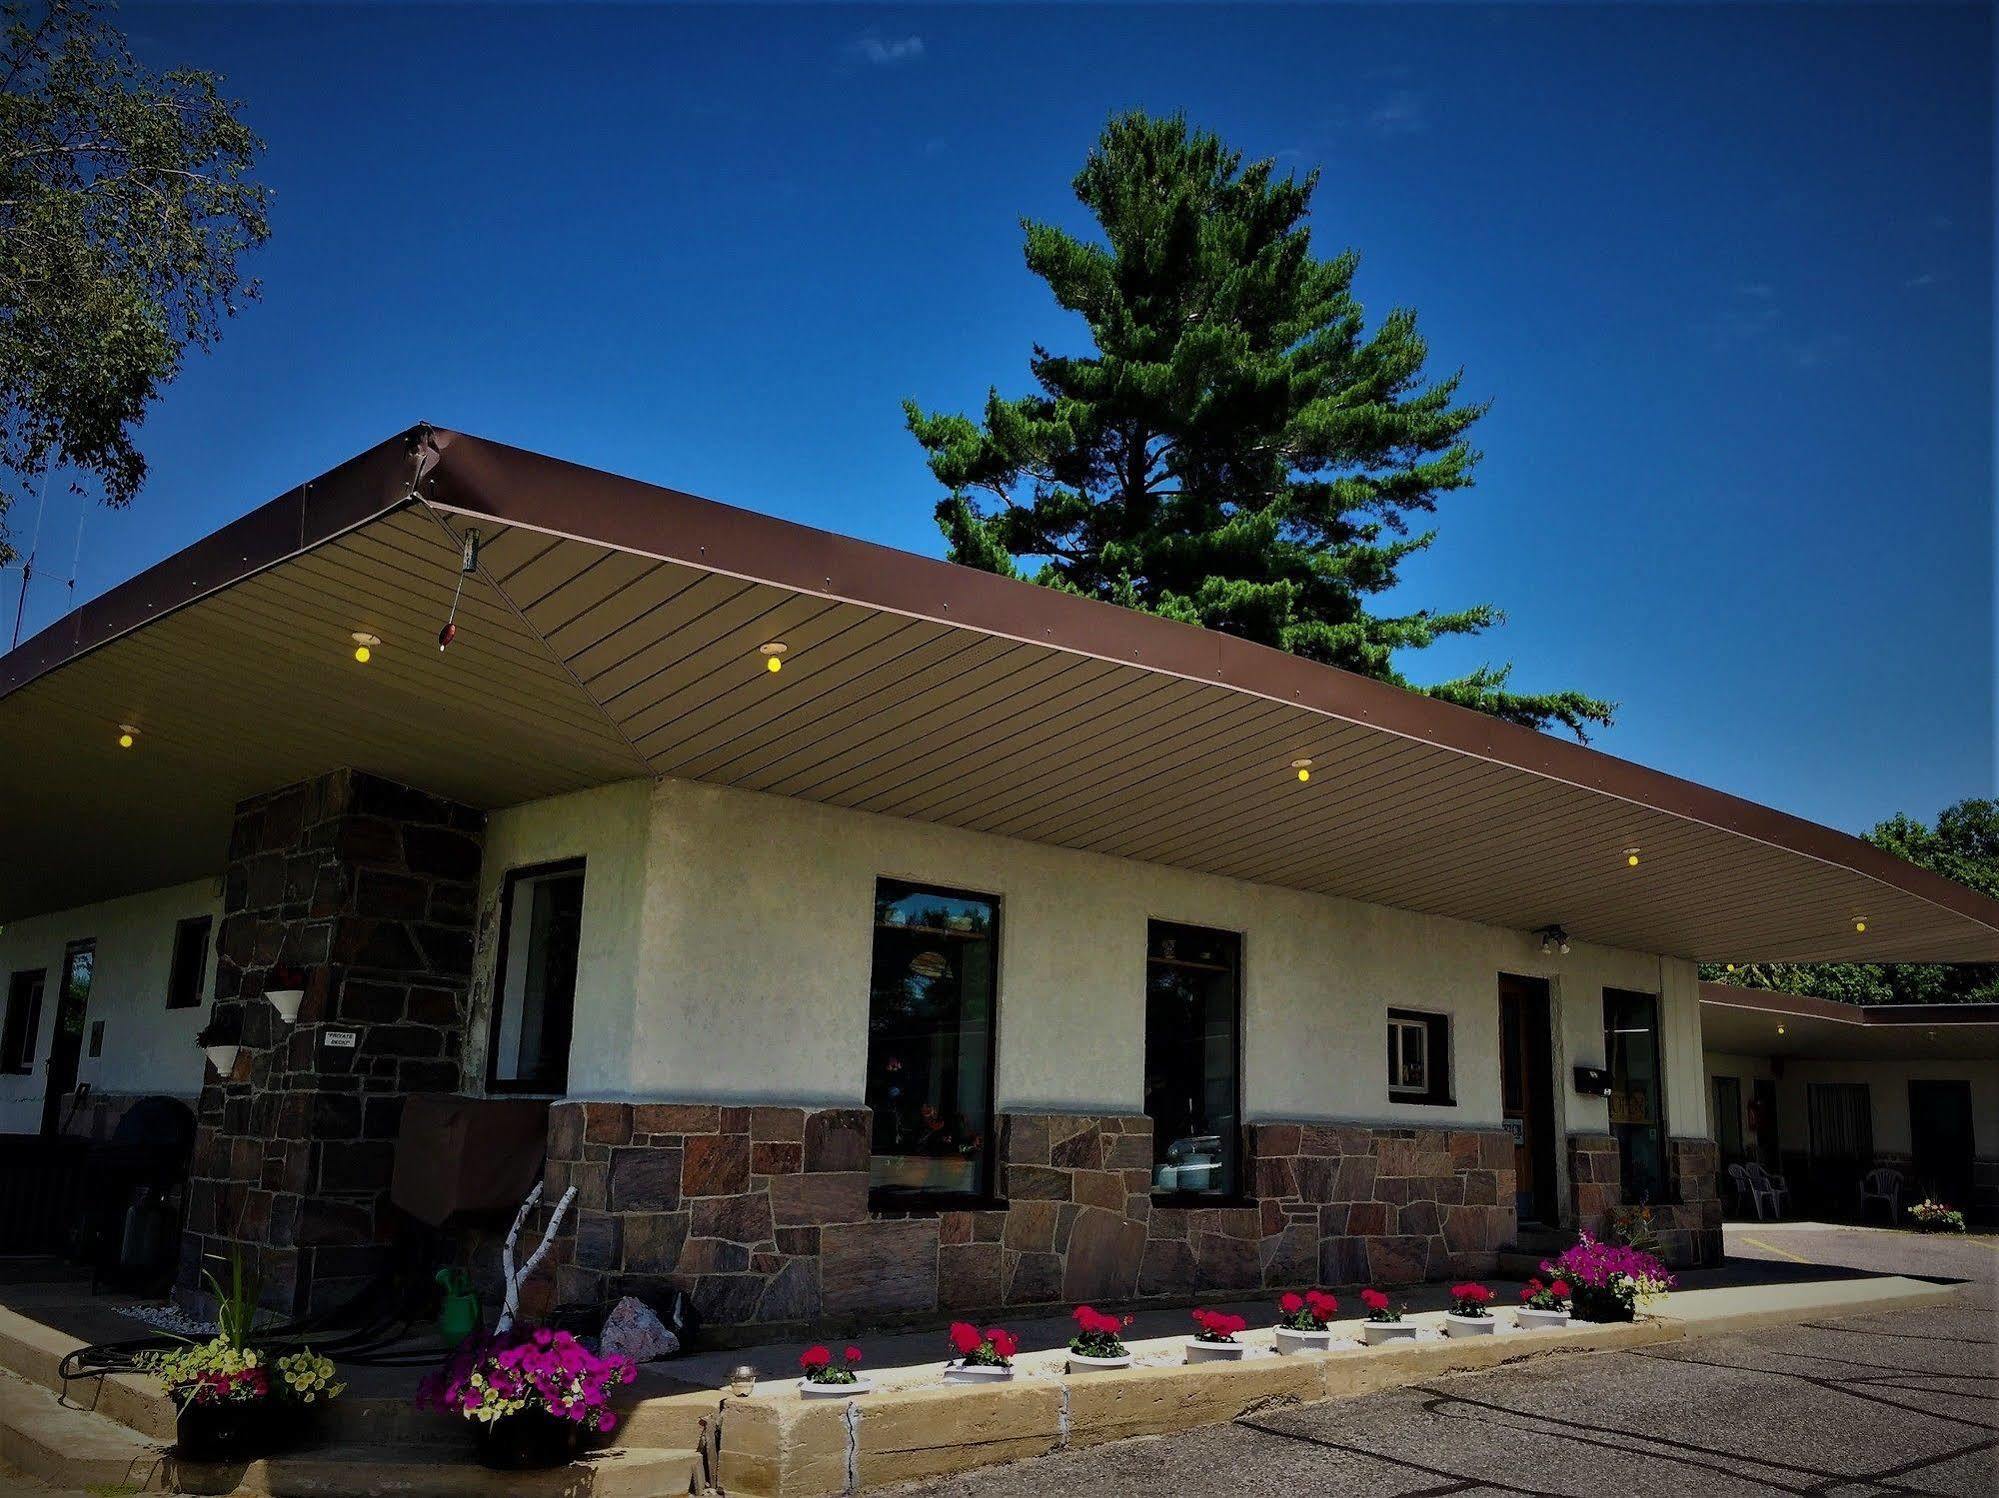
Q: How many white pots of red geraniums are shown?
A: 8